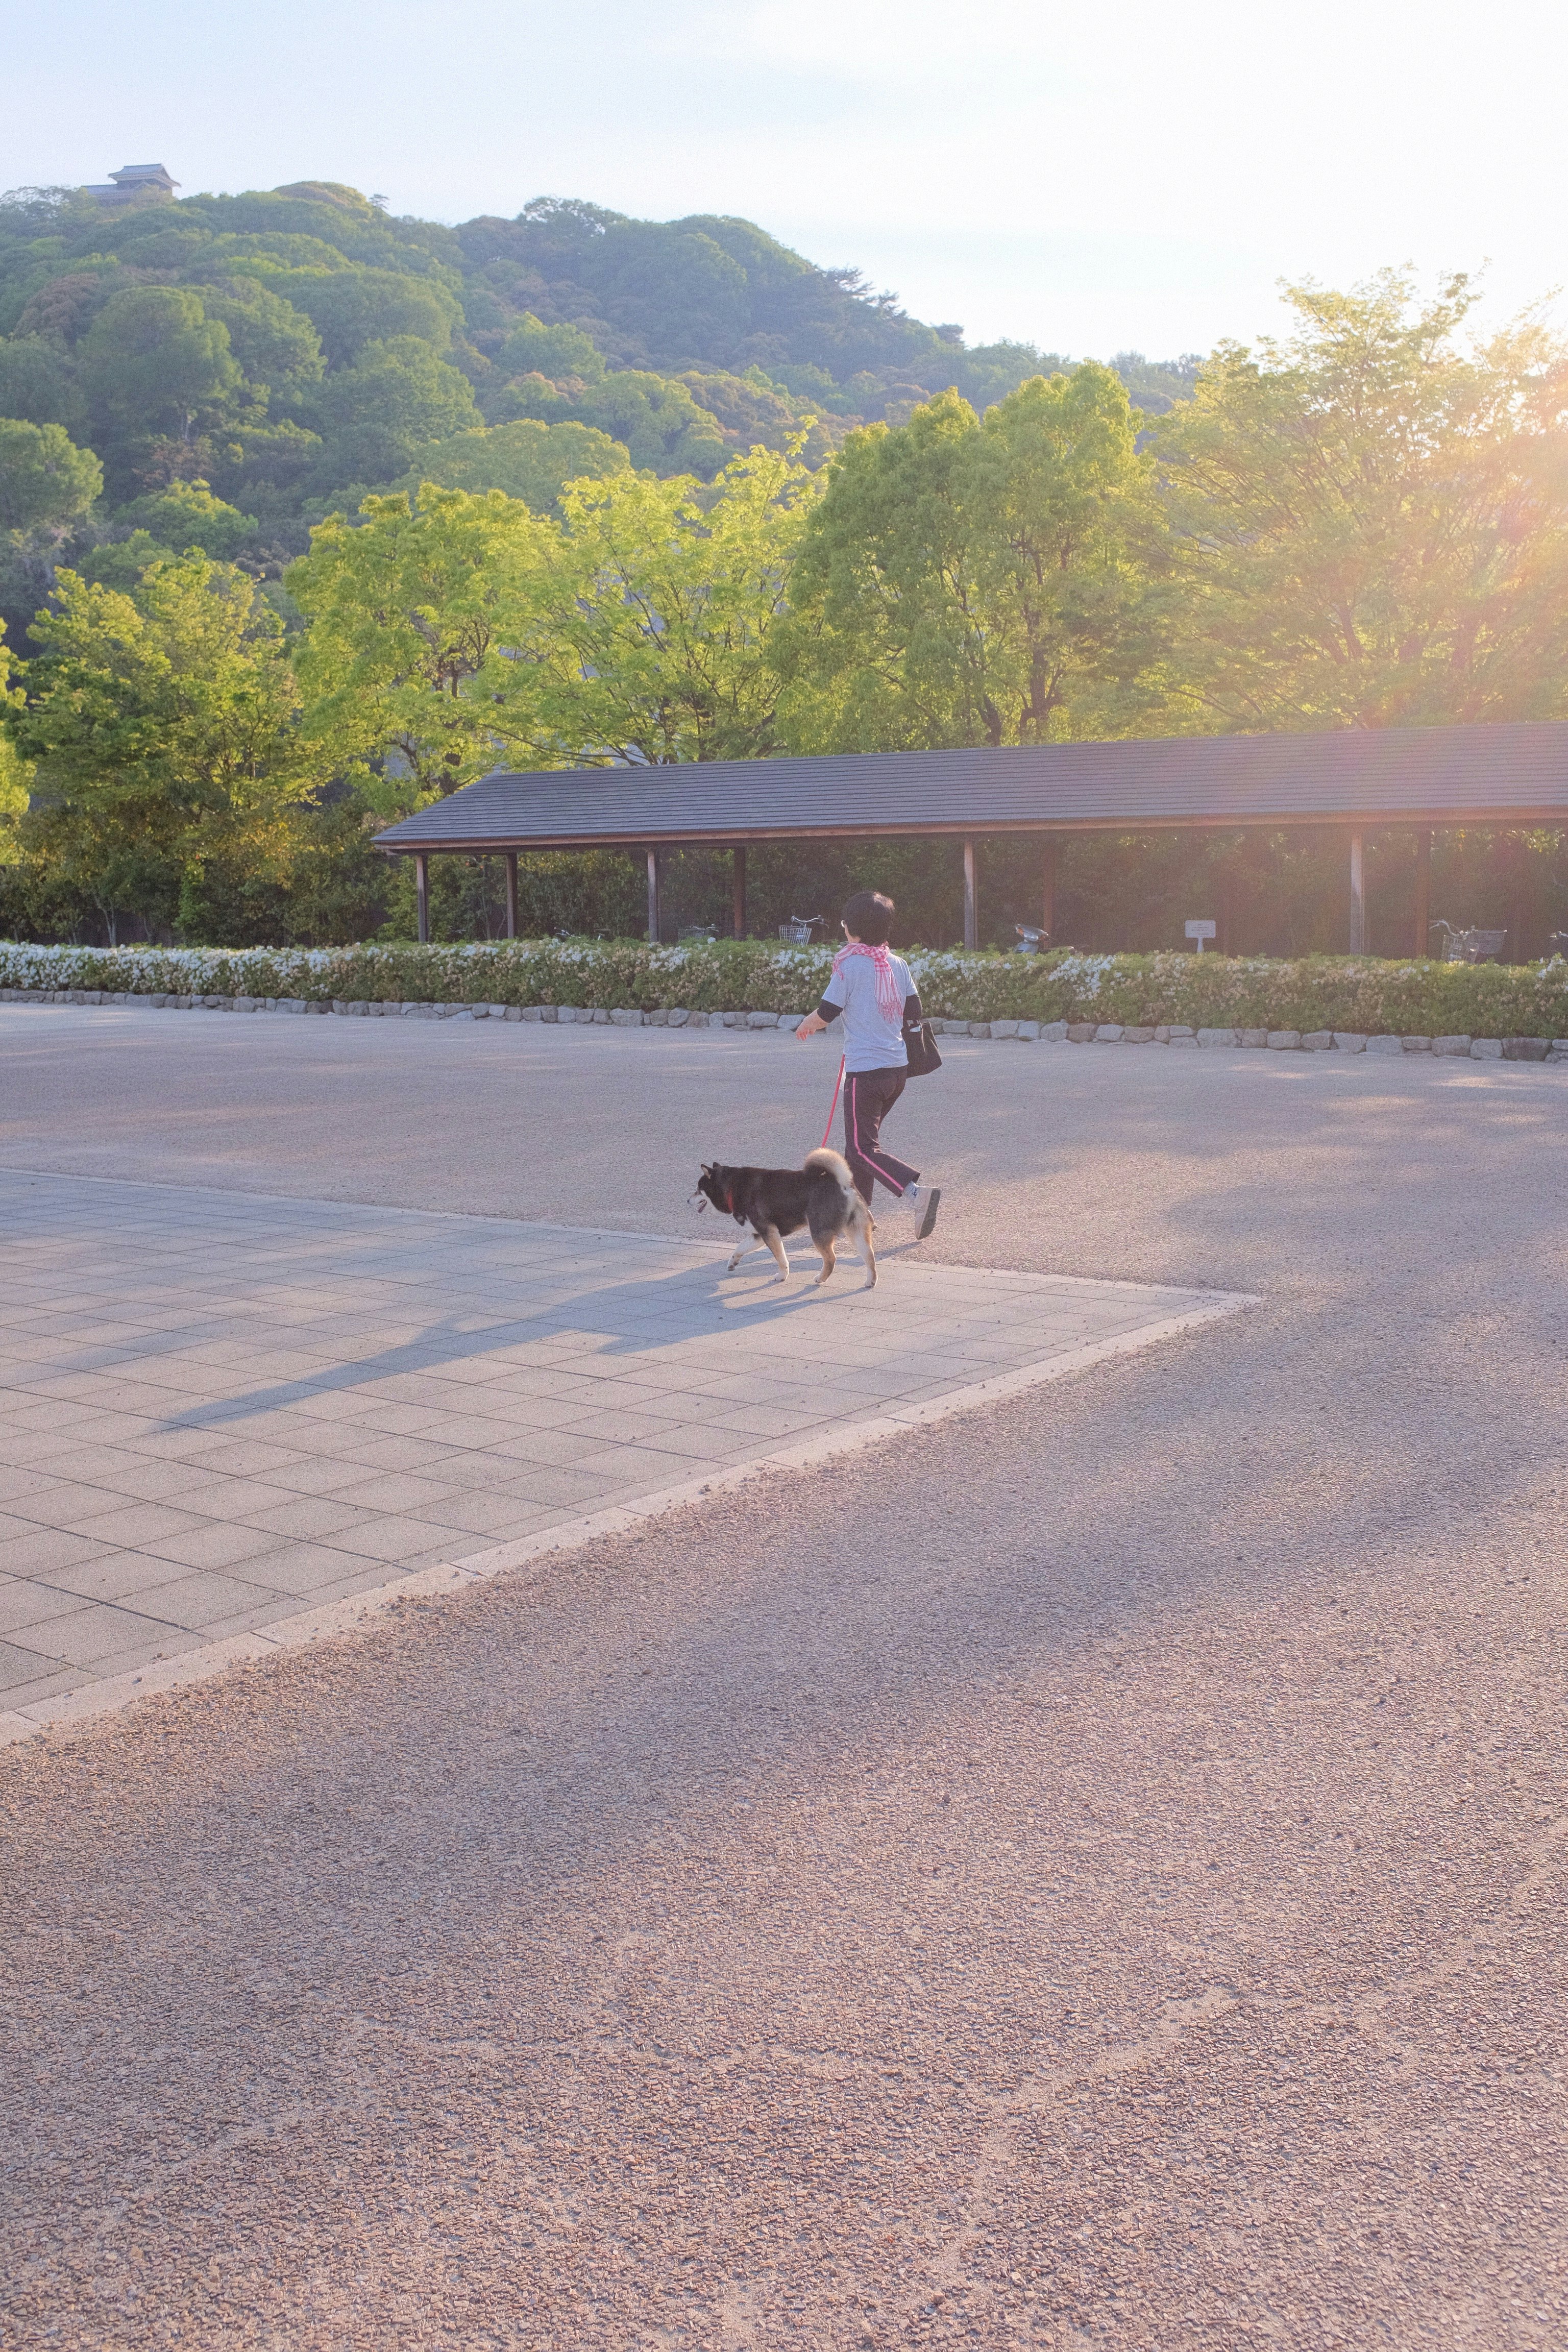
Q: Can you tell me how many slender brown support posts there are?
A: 8